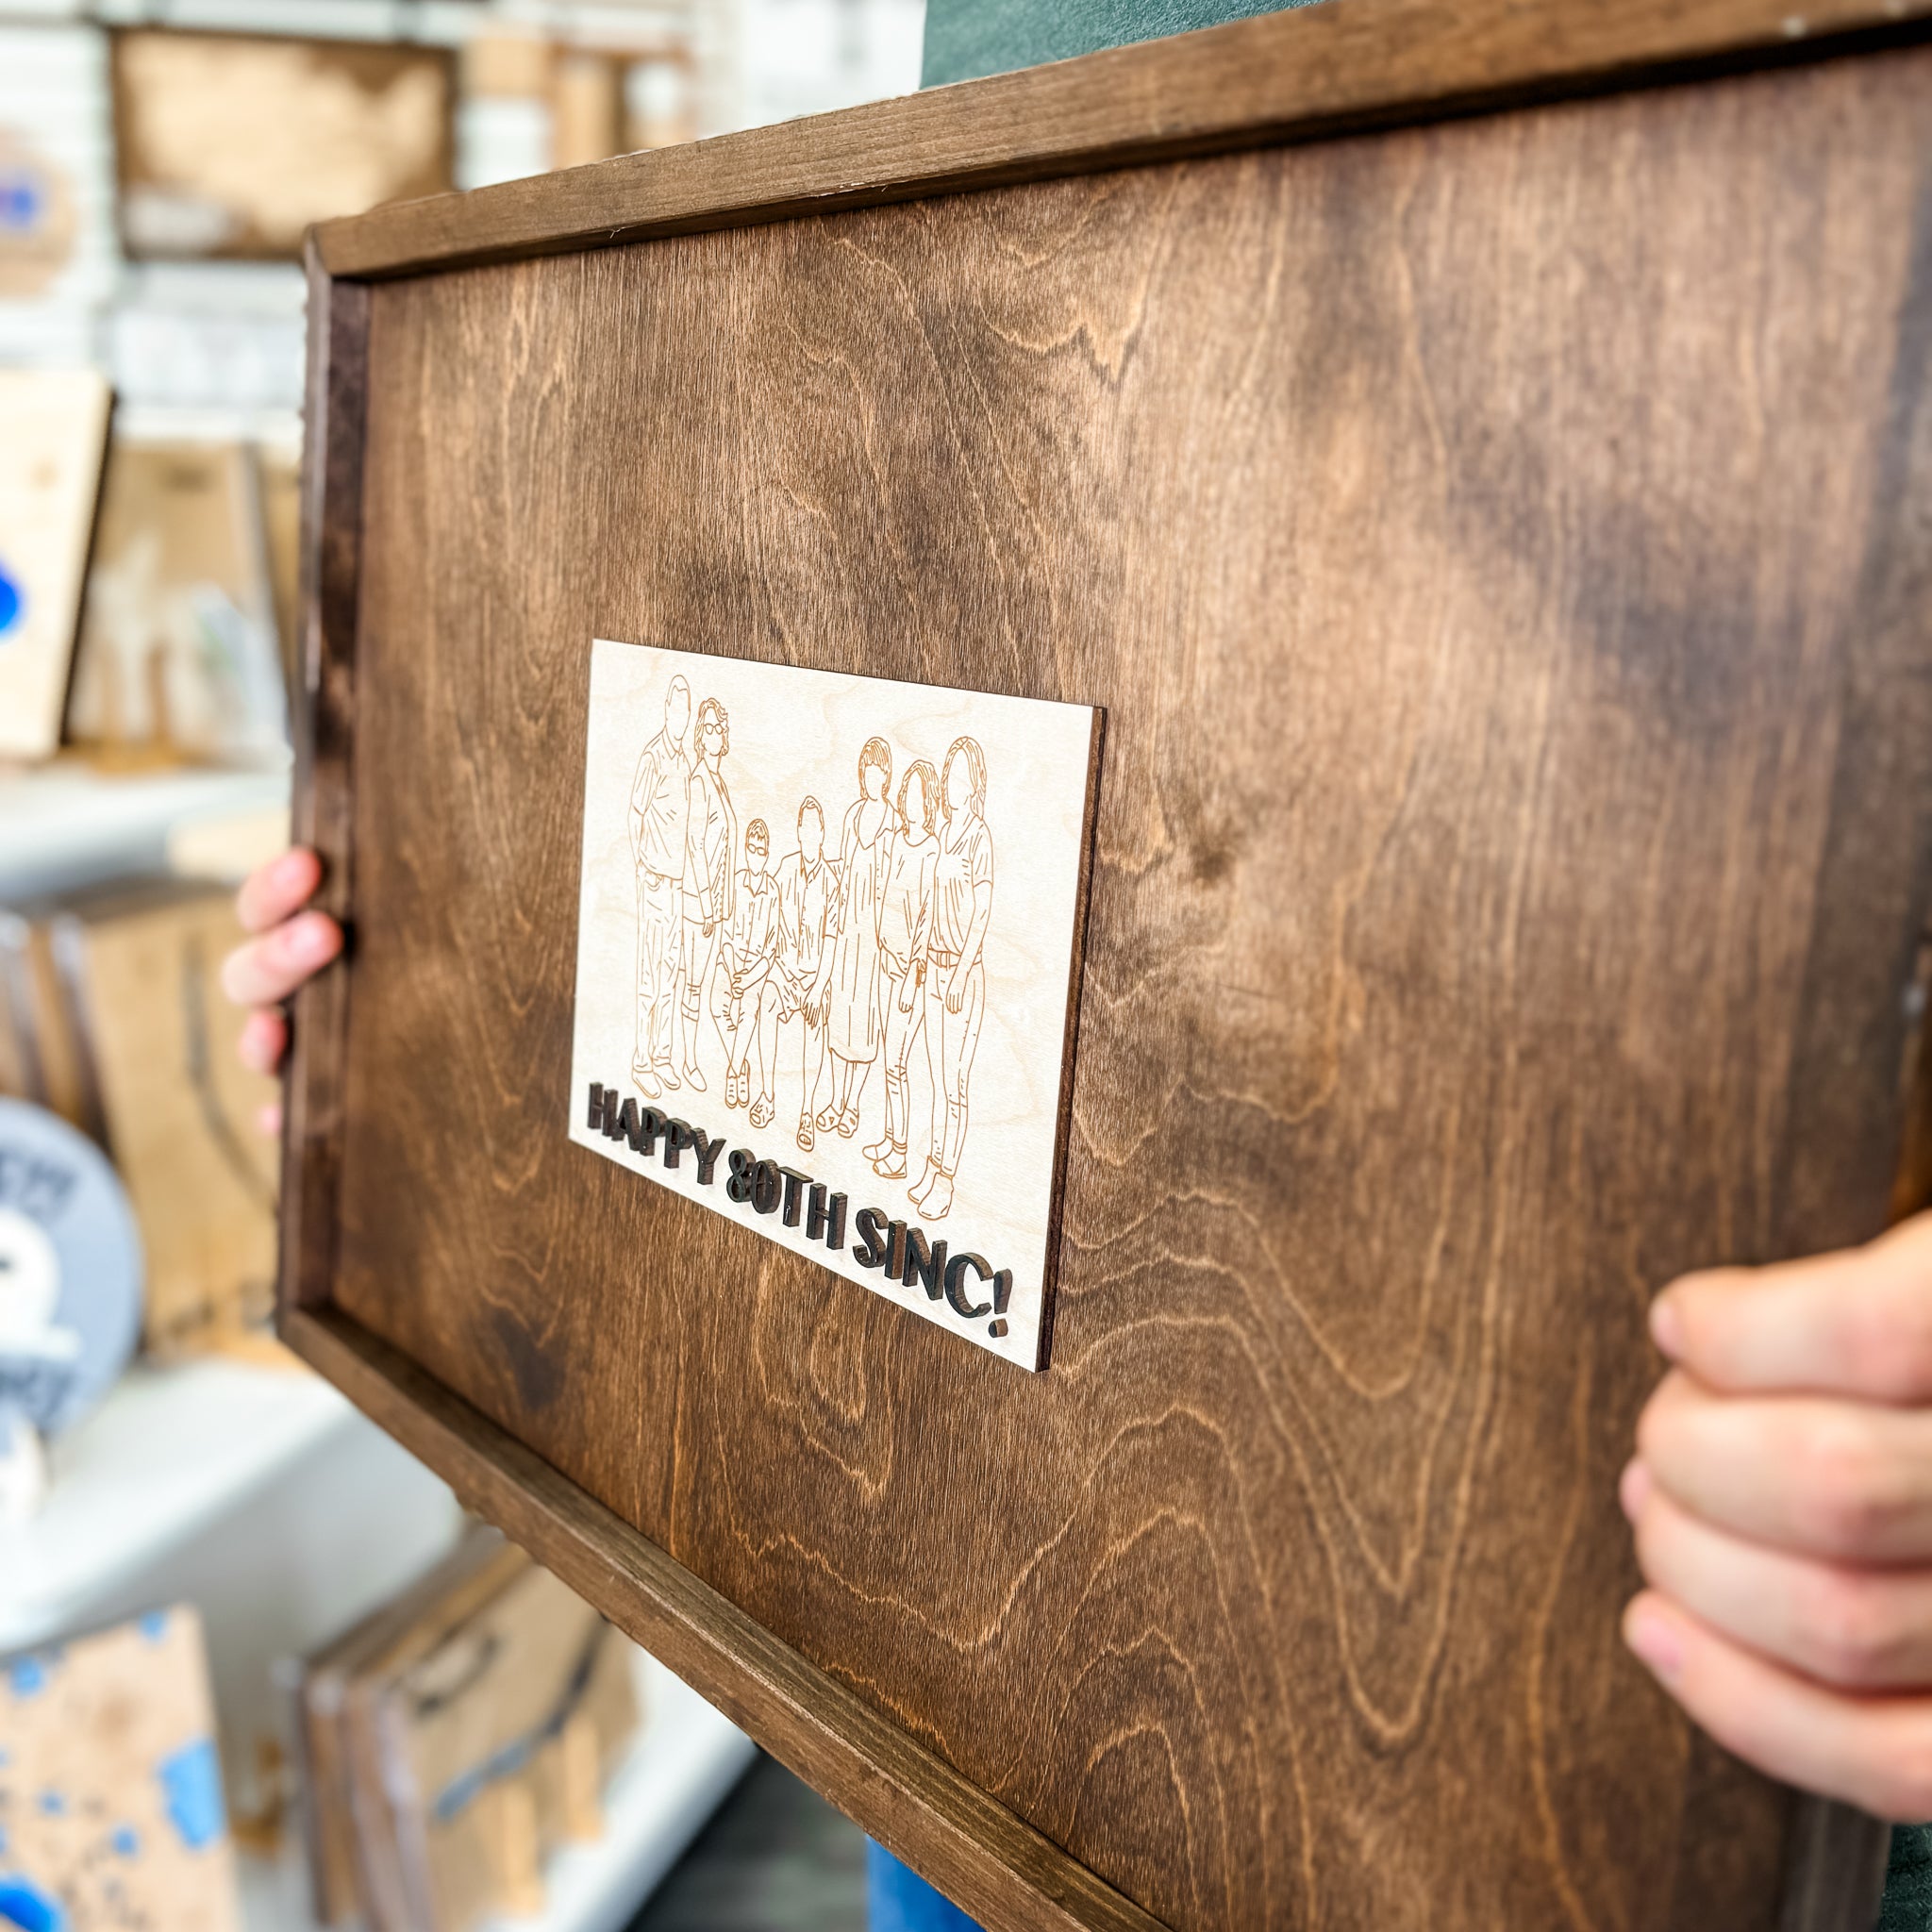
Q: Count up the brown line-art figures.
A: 7